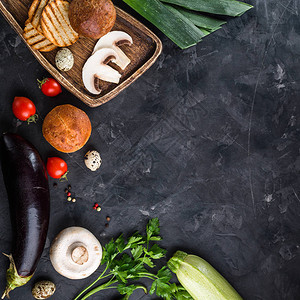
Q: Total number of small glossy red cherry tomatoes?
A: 3